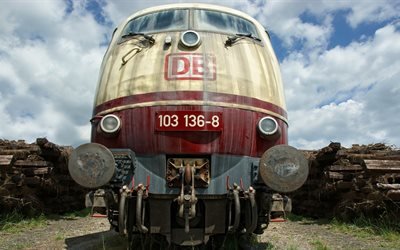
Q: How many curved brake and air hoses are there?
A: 4